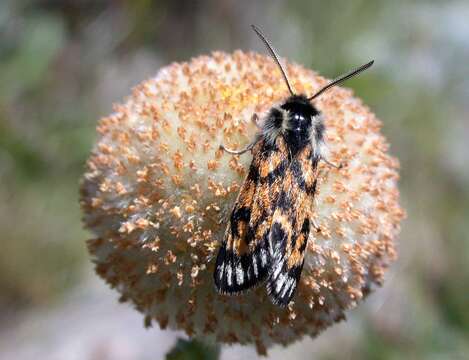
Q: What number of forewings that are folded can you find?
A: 2